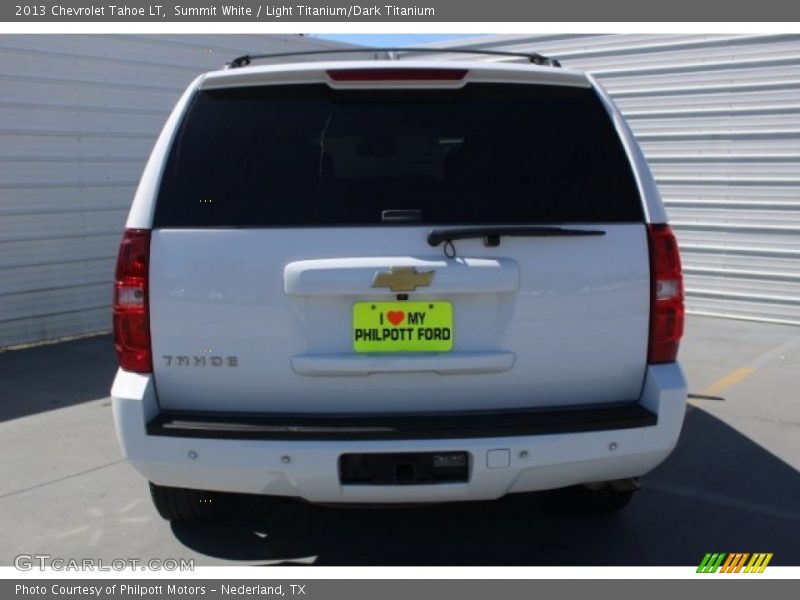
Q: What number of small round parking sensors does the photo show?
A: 4